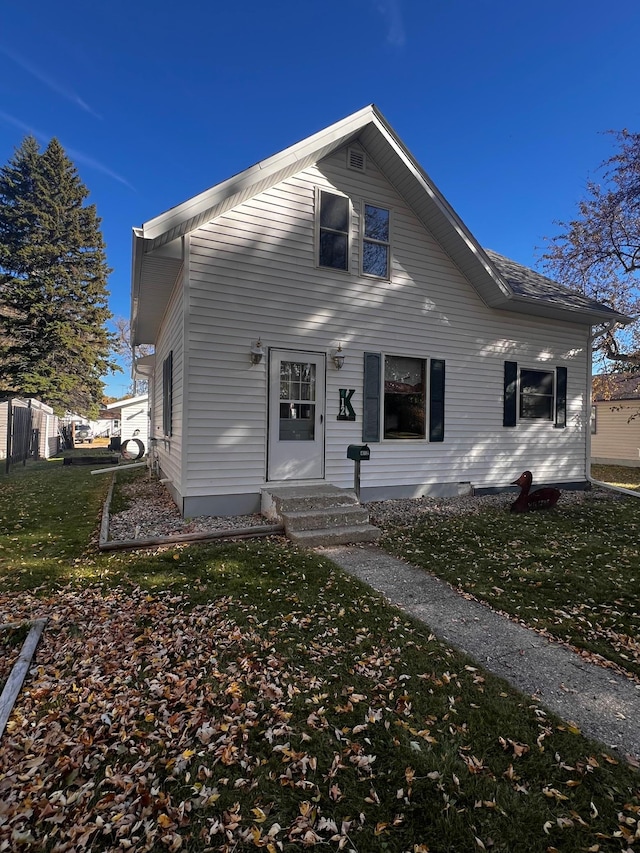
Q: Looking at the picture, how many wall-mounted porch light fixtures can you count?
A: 2